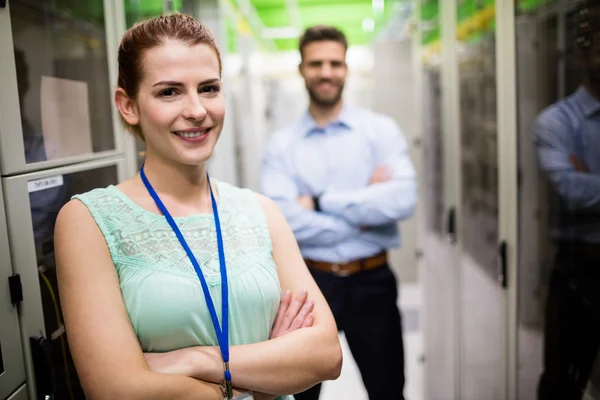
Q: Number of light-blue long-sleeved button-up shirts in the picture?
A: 1